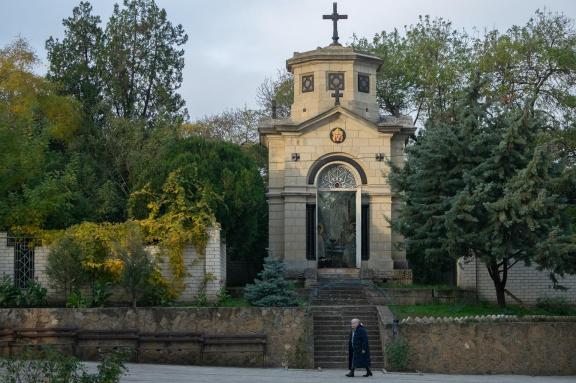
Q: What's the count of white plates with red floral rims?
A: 0